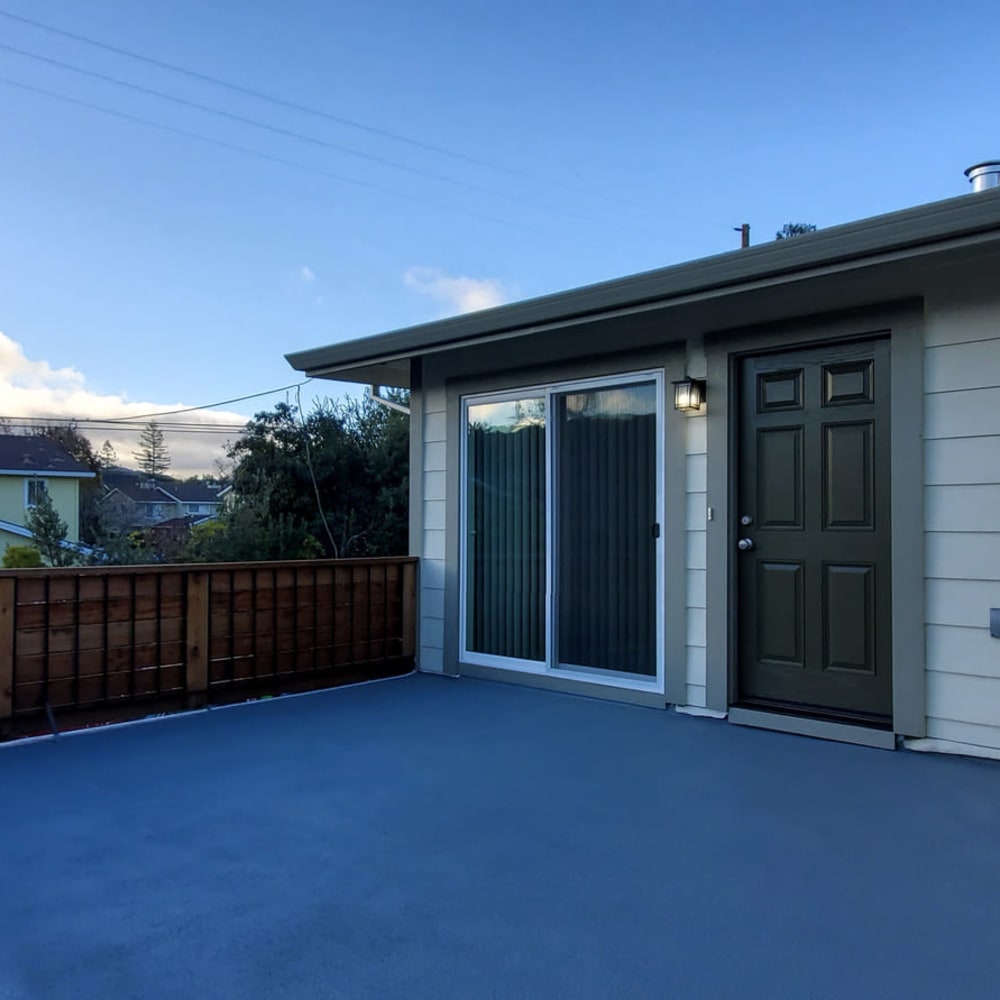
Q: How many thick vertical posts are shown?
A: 3